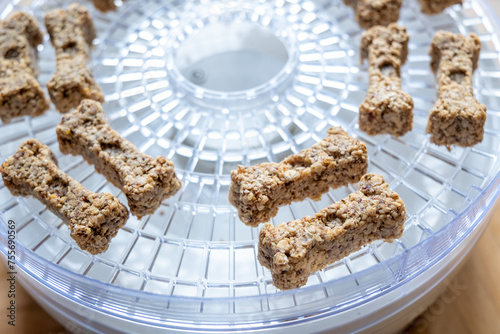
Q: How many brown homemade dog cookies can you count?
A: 11